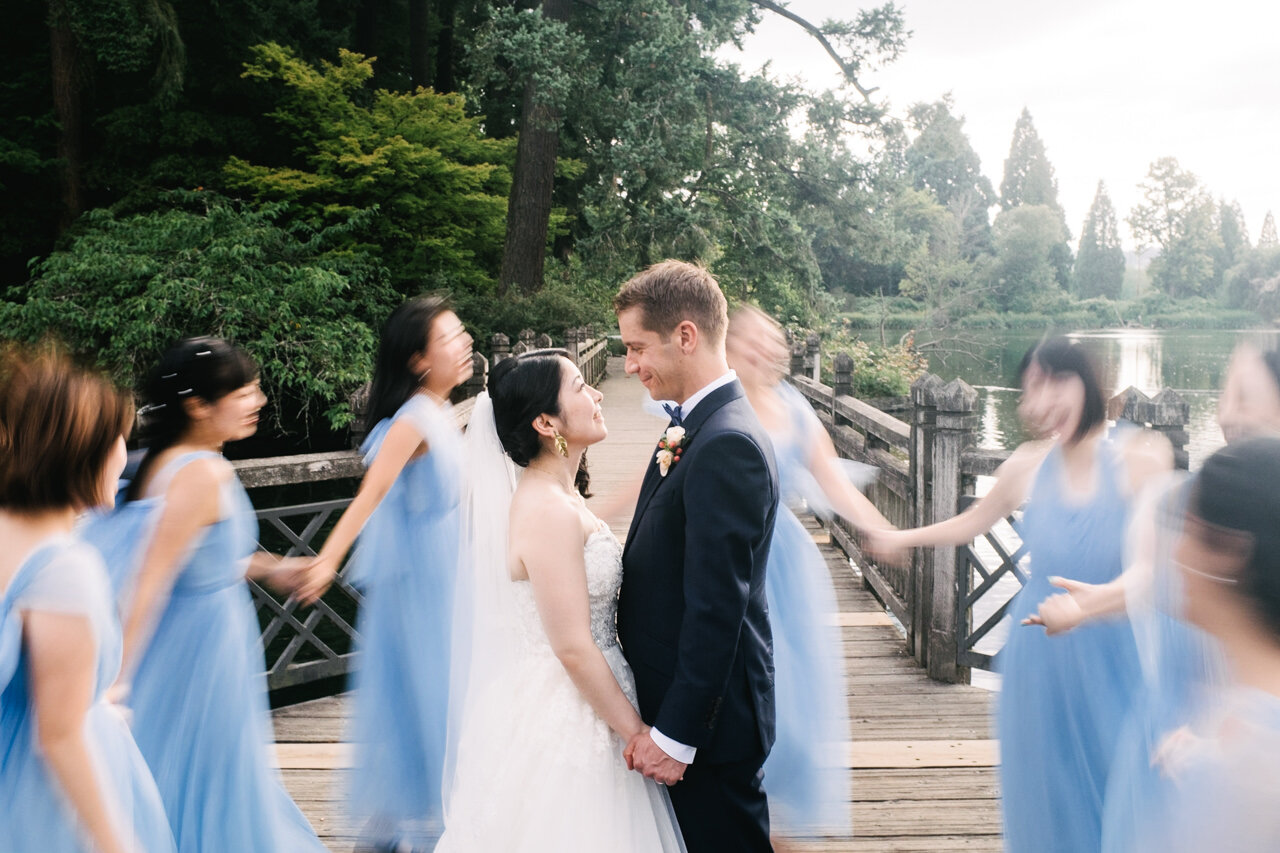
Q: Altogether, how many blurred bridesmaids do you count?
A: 7